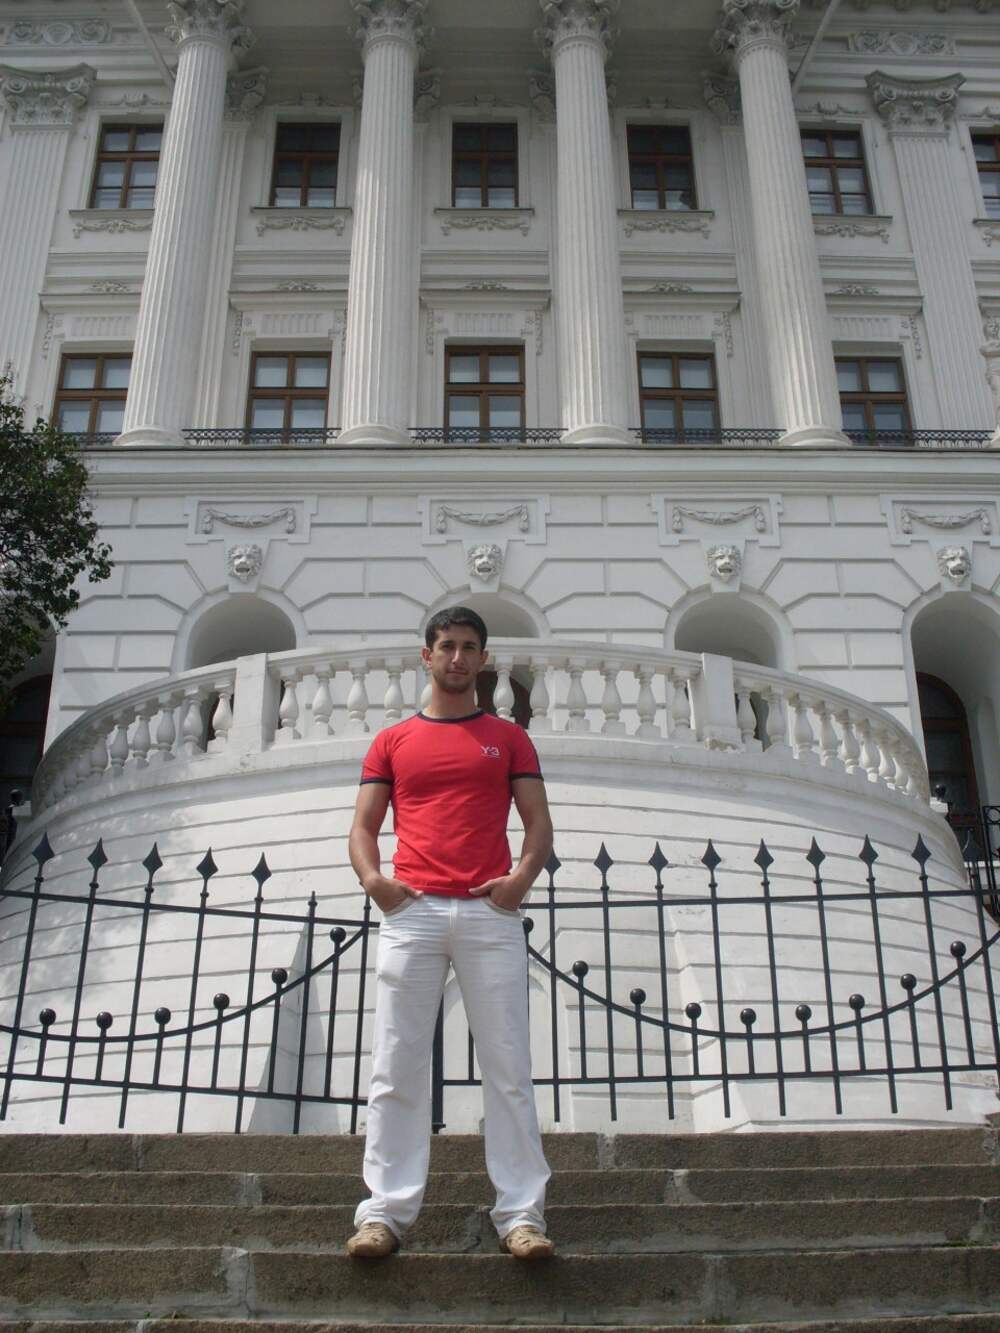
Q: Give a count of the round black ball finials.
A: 15